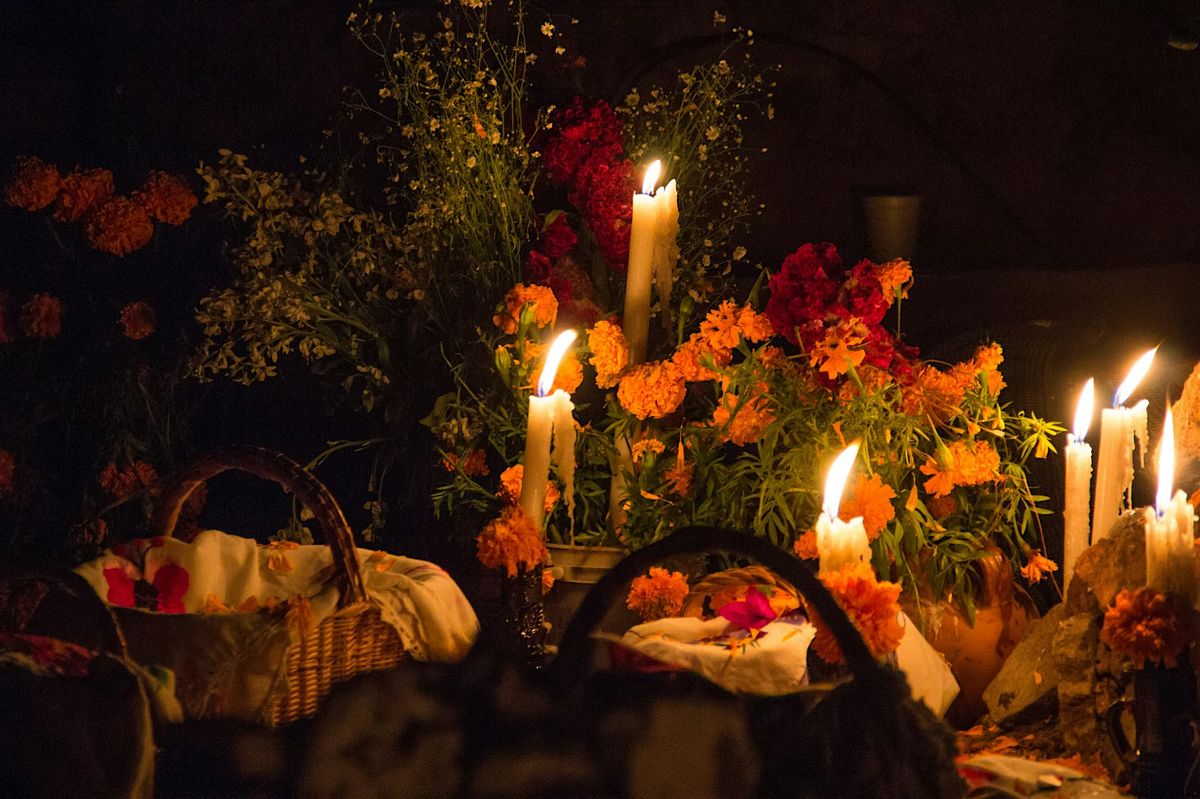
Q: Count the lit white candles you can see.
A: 6